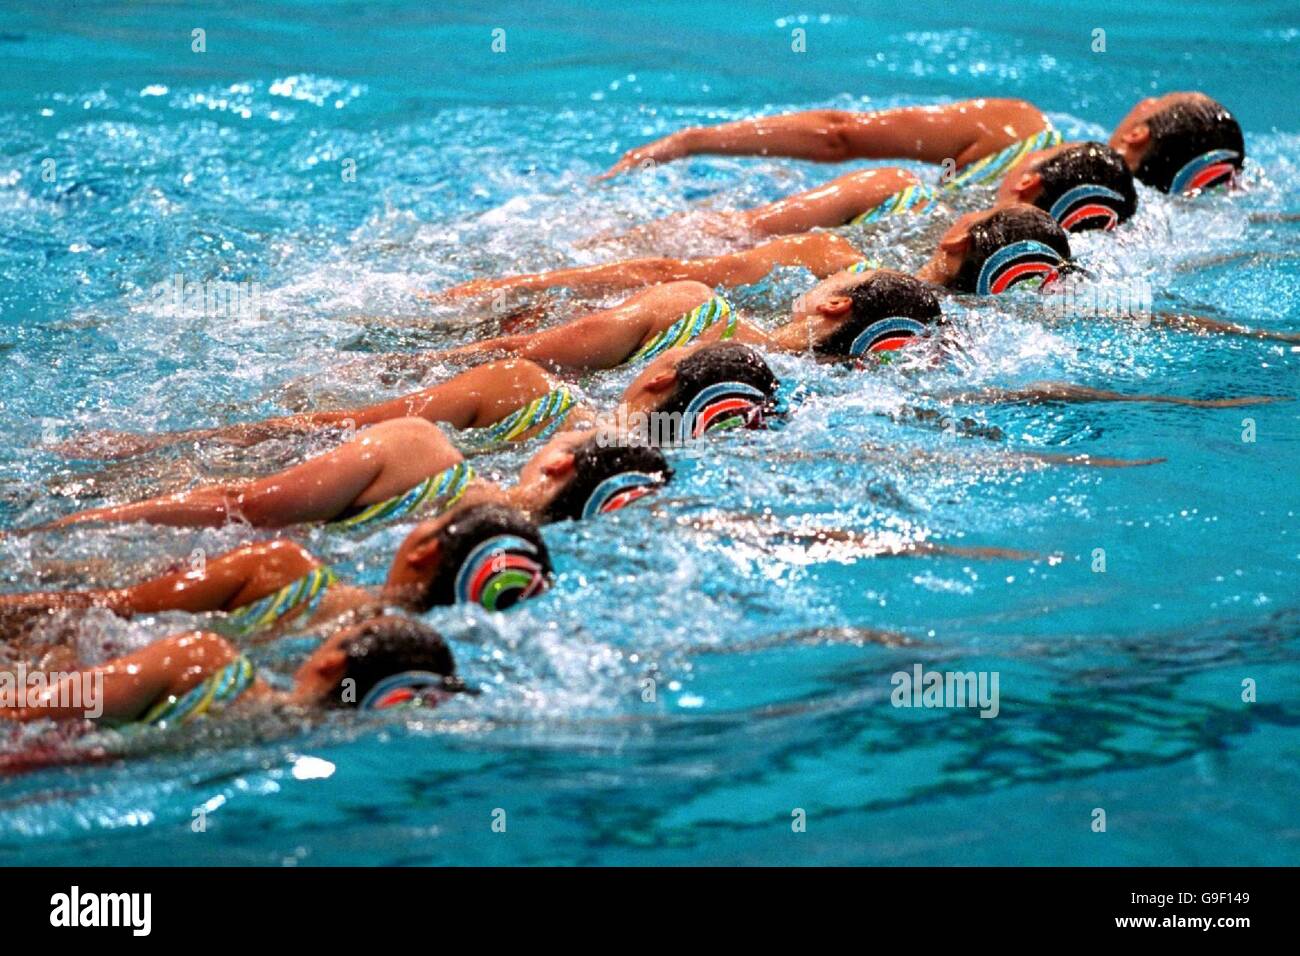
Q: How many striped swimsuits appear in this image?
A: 8